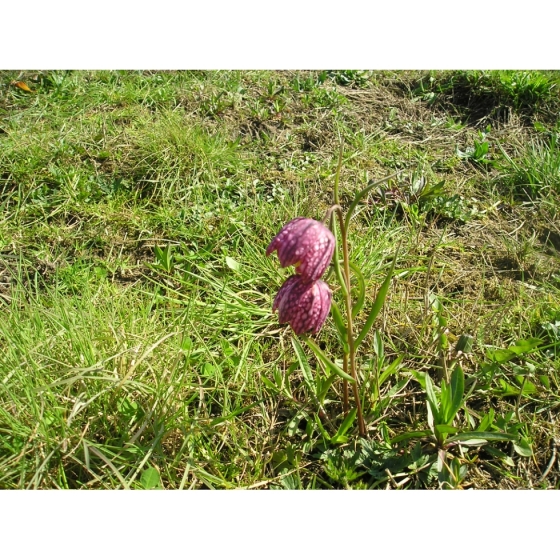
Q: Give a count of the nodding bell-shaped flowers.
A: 2